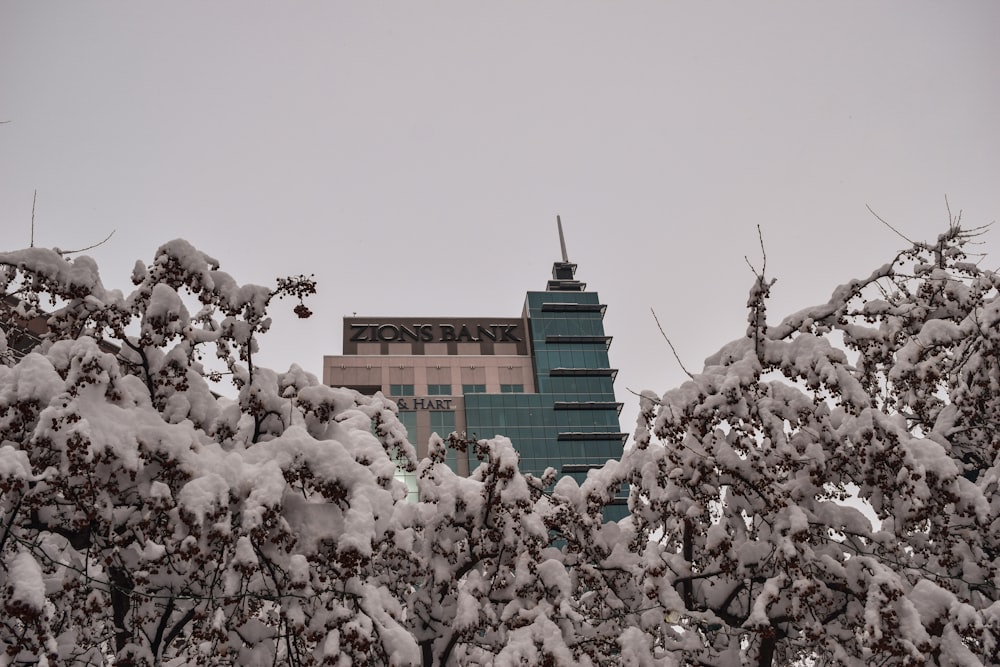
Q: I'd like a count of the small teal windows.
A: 4